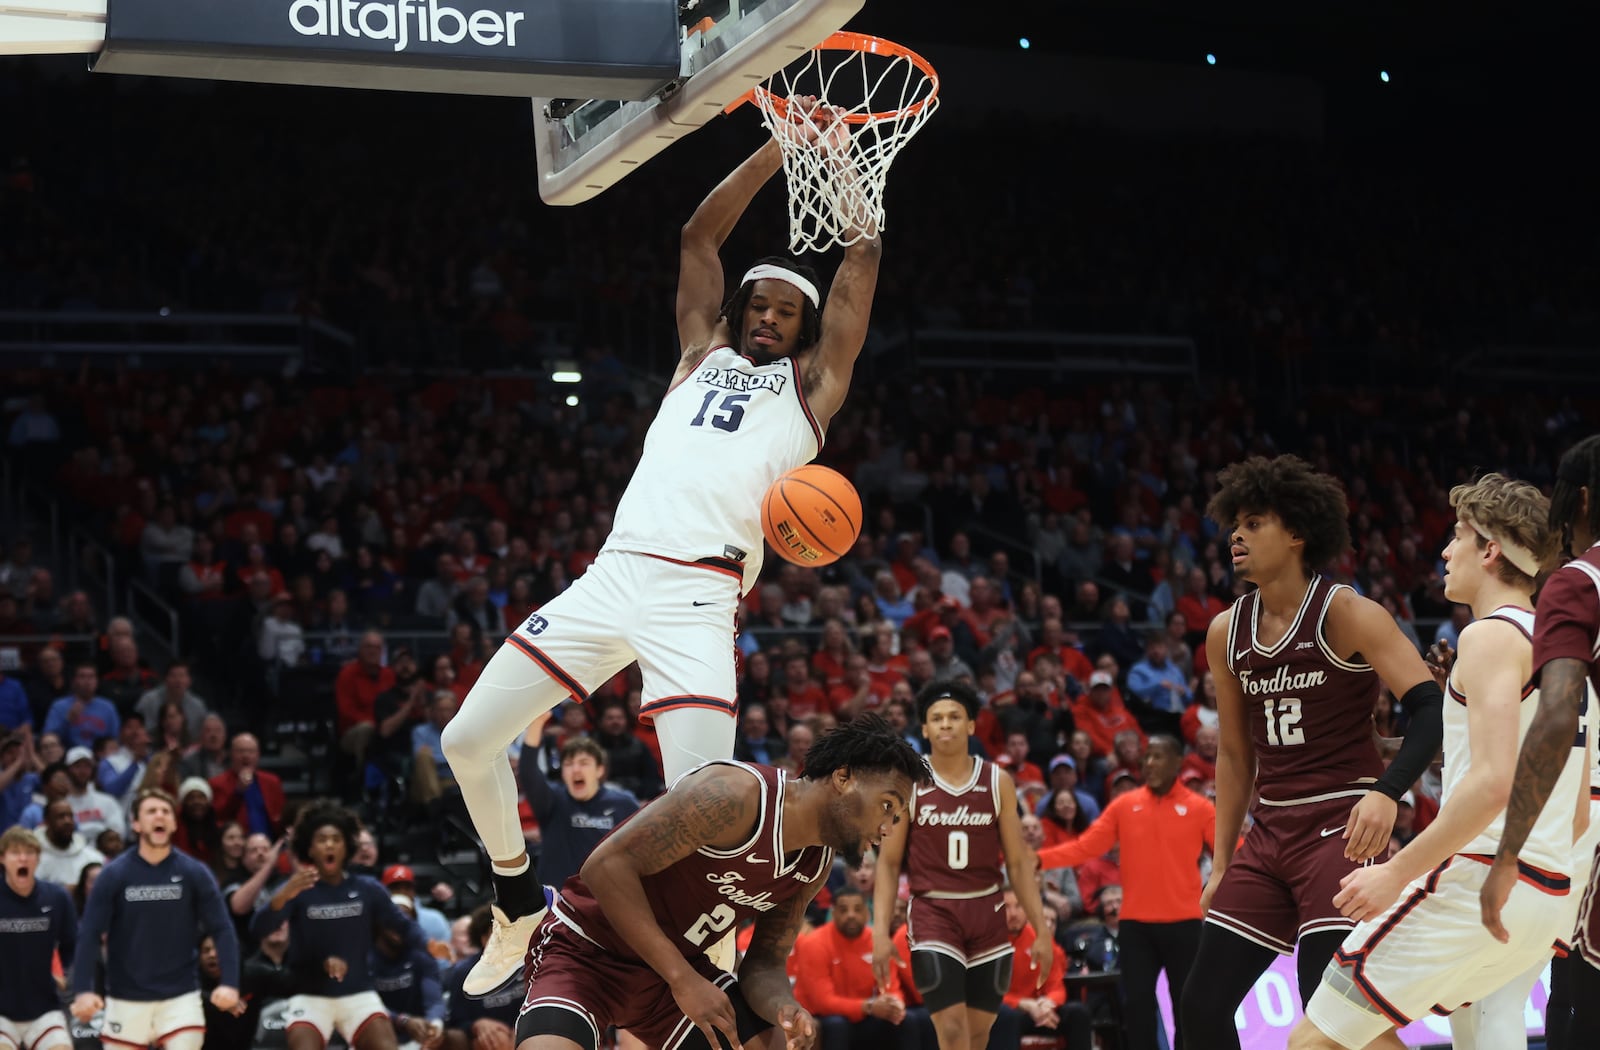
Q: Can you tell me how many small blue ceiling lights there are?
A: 3